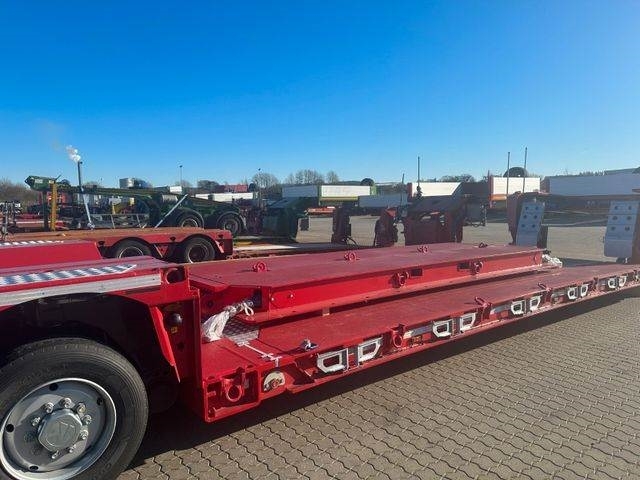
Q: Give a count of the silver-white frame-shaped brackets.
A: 10